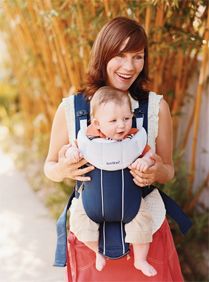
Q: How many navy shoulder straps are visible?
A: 2